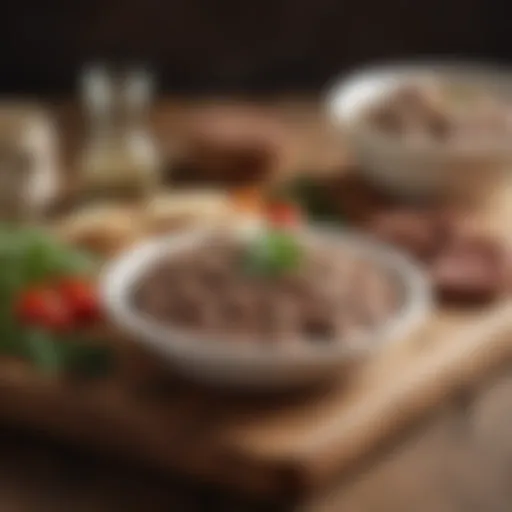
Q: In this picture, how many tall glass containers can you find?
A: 2